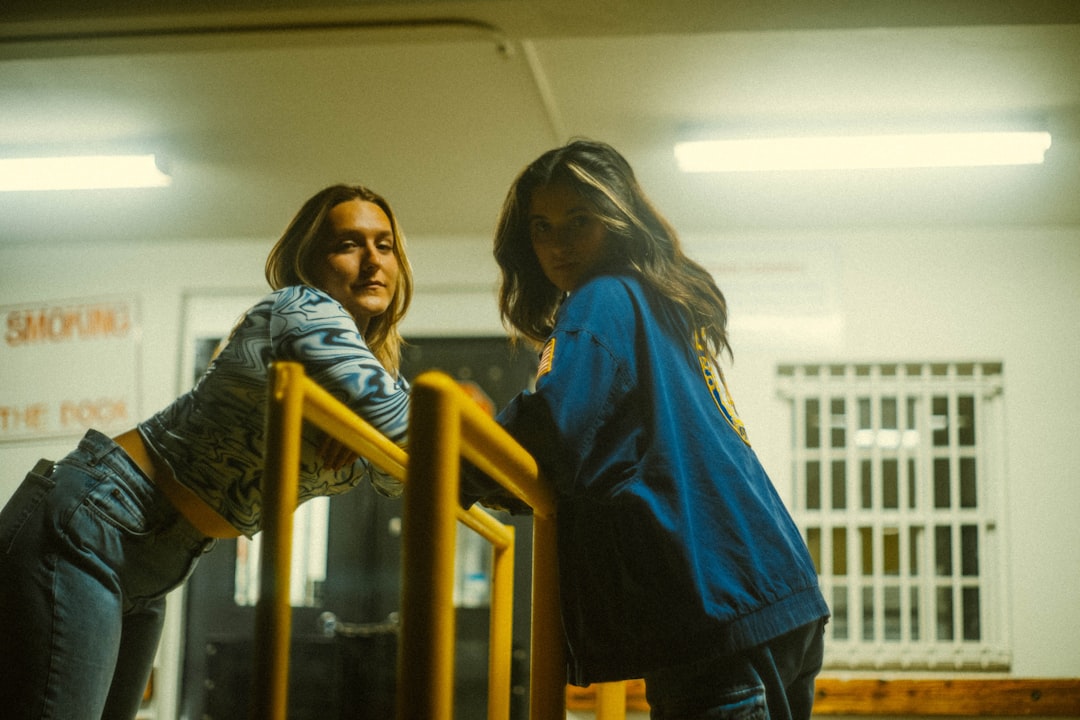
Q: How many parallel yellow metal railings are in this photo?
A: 2